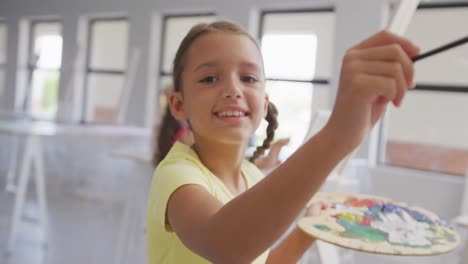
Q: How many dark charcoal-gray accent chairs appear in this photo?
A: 0